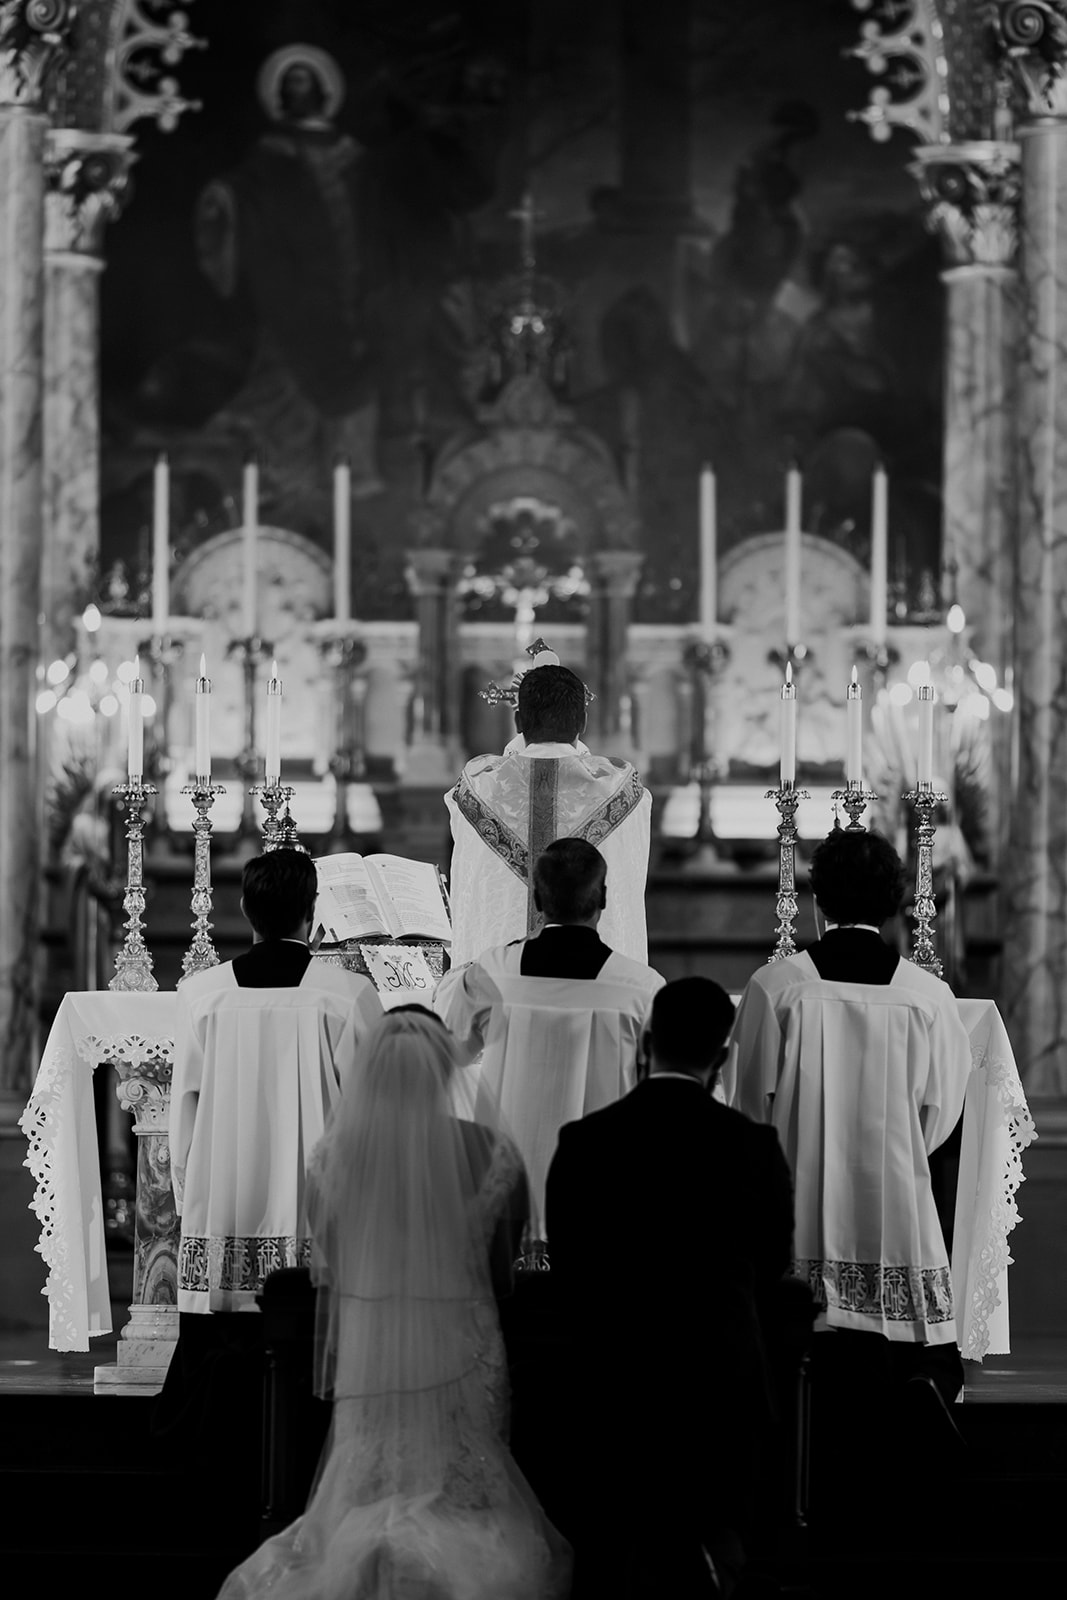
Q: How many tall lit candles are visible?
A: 6